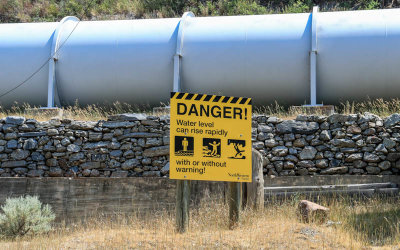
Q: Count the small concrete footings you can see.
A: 3